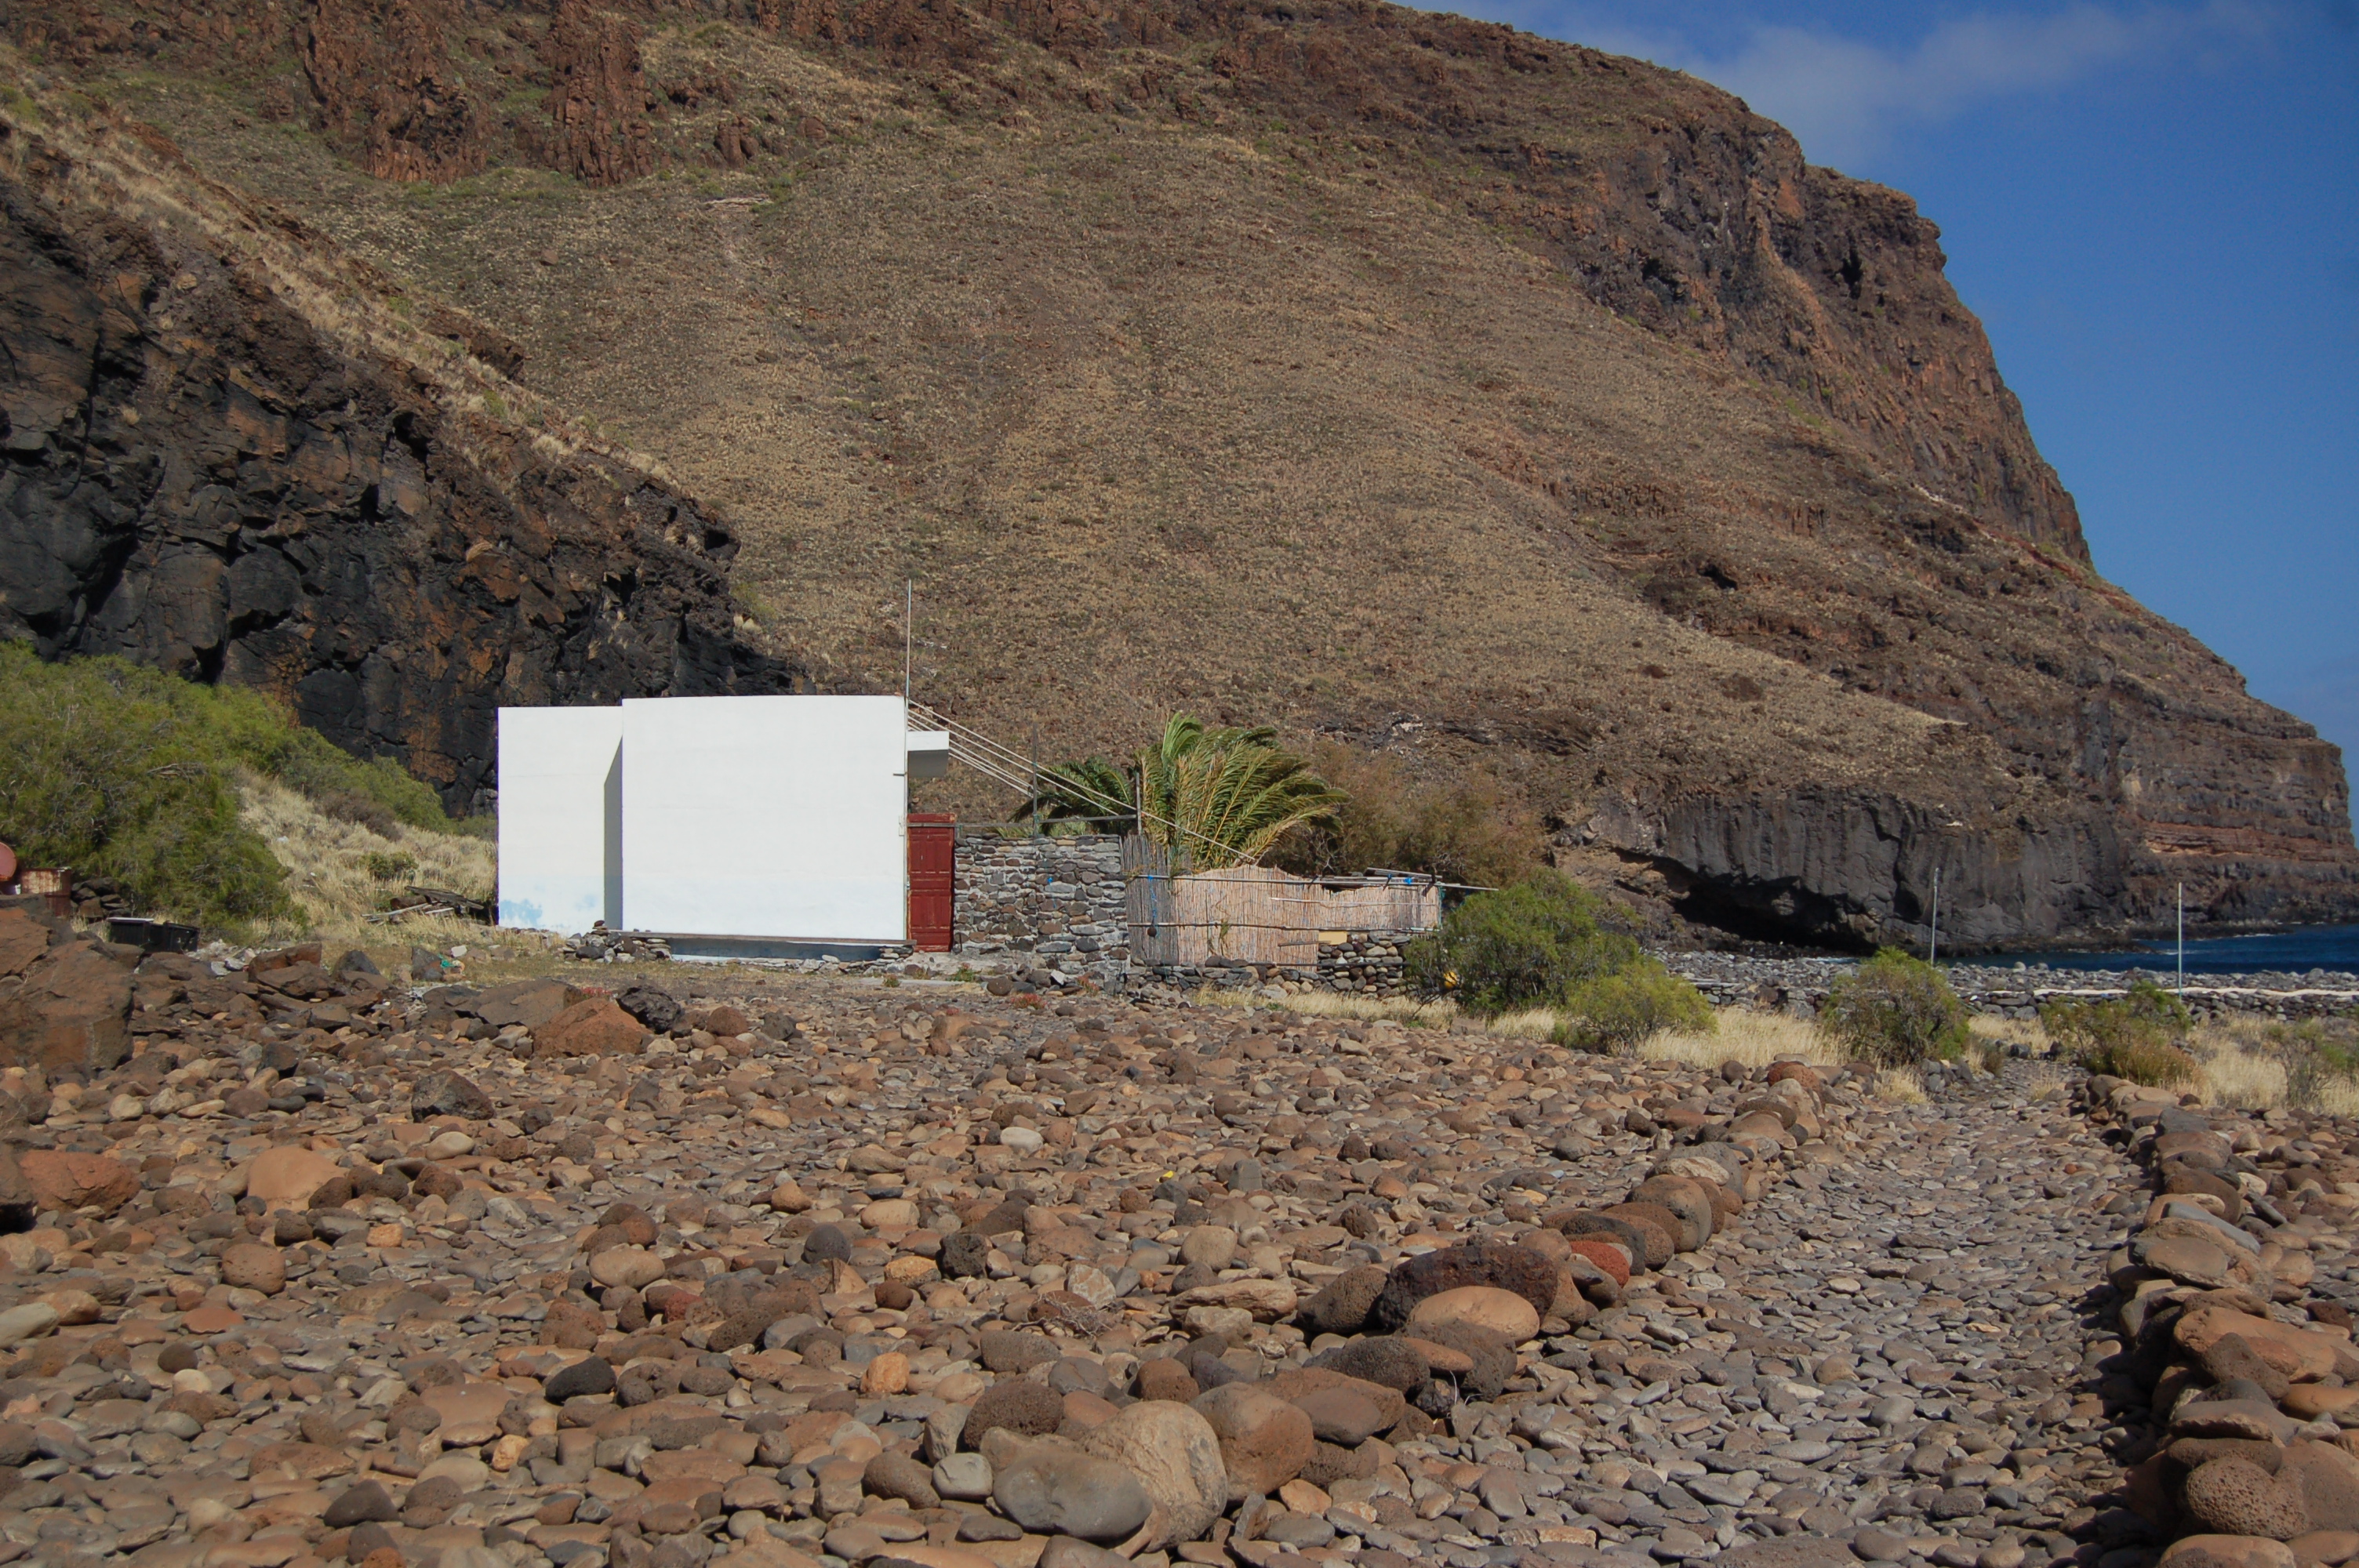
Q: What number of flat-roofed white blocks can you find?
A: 2